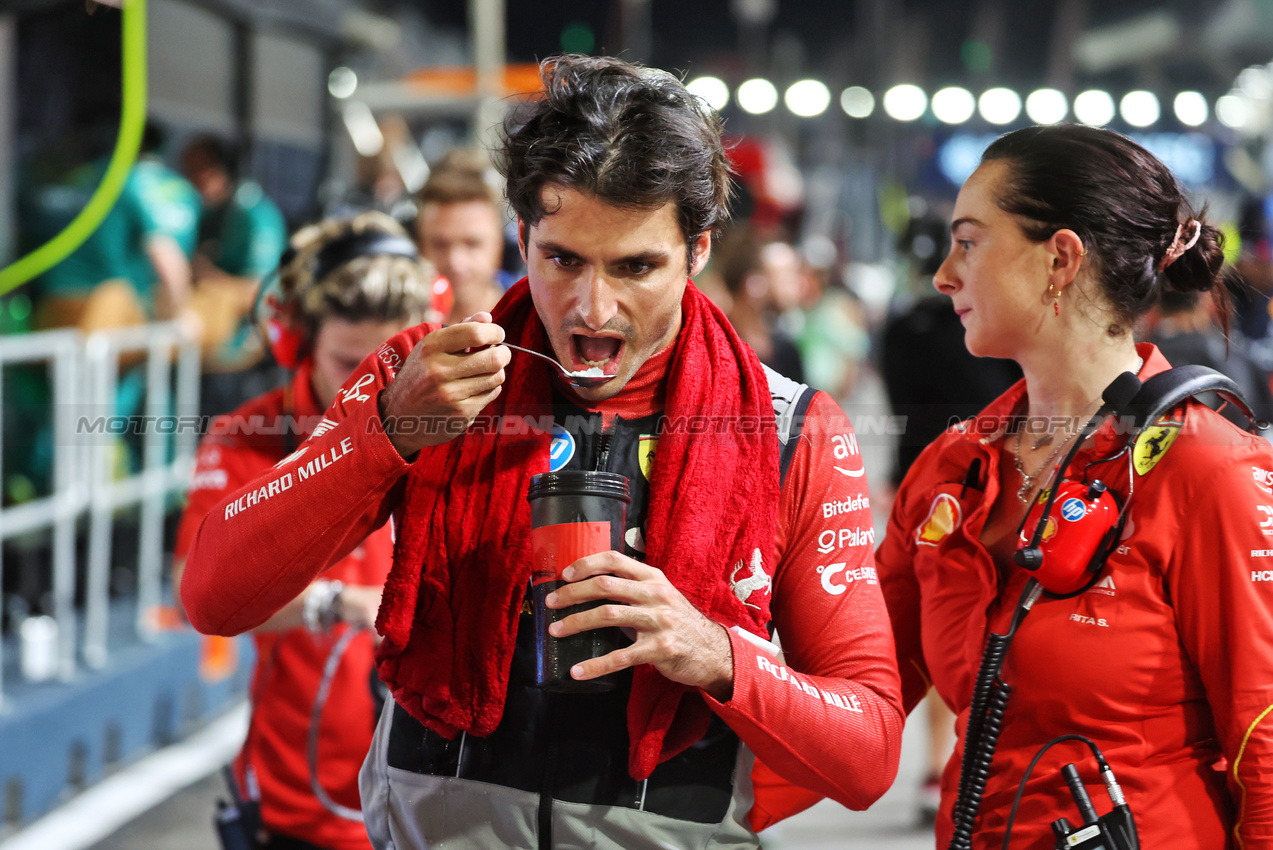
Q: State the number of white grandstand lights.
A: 12